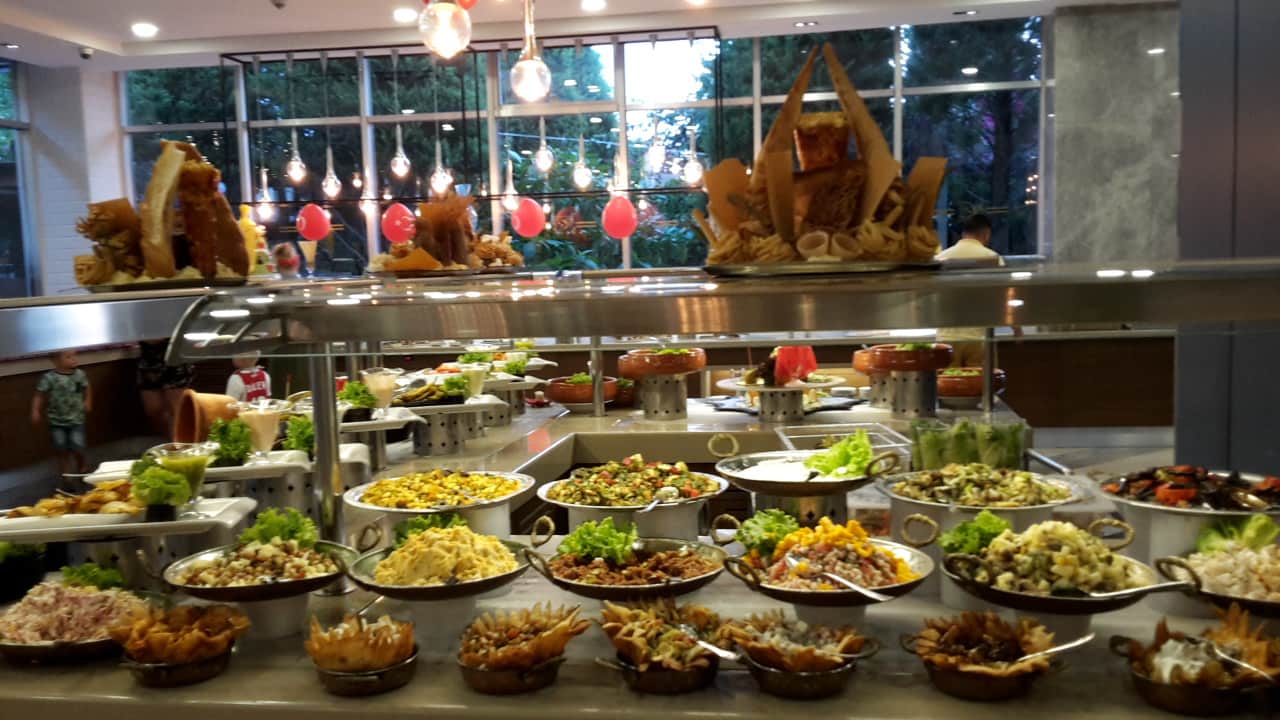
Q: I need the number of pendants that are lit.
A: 14